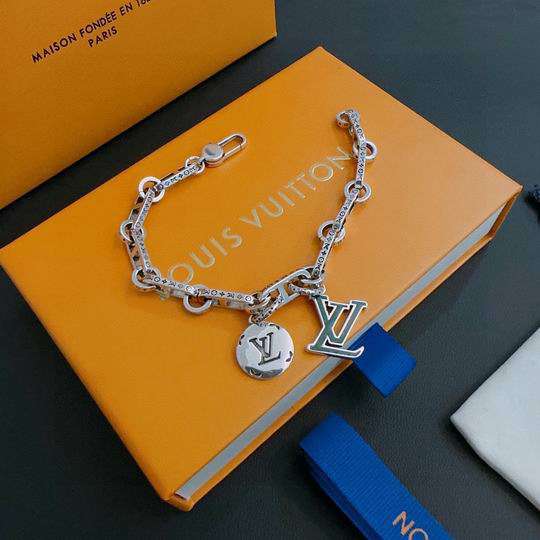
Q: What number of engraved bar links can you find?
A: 9